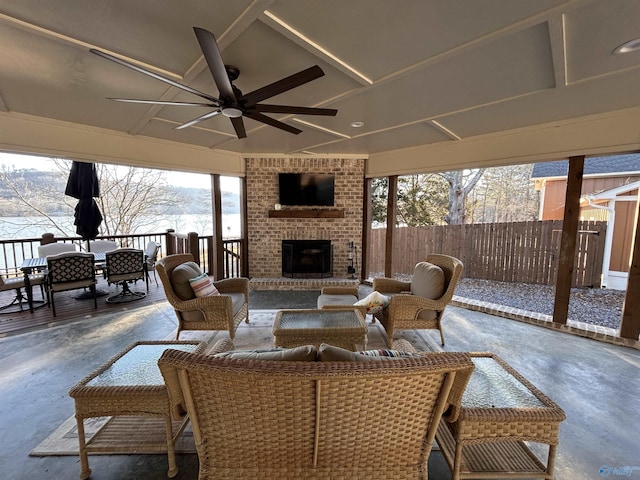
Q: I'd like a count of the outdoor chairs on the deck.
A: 6